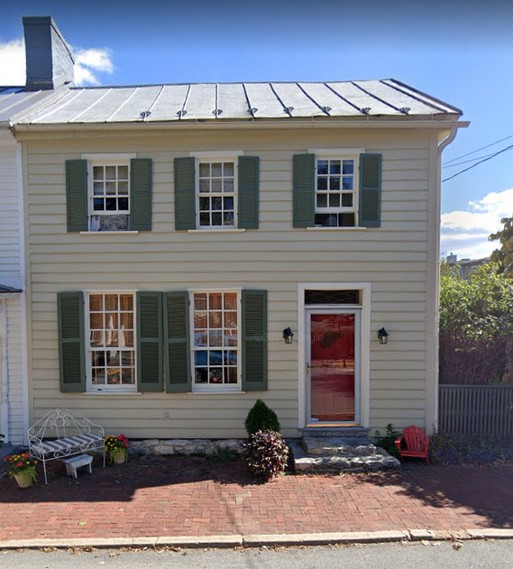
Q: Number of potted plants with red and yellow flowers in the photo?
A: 2